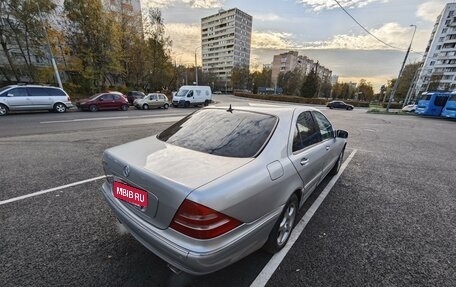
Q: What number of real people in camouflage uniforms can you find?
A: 0